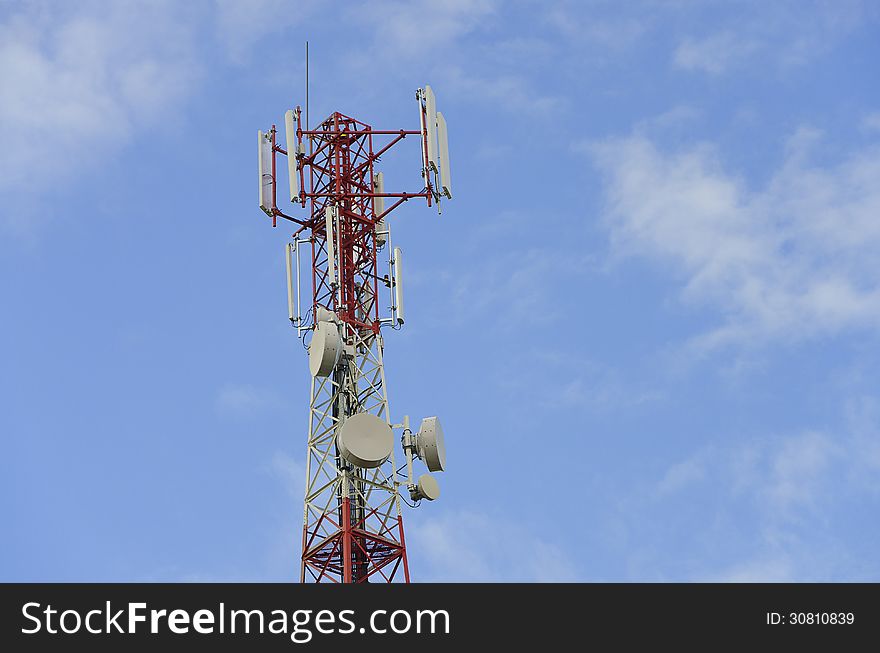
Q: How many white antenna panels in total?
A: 8